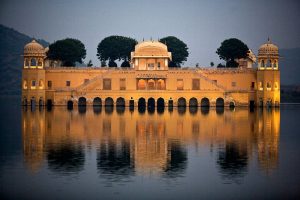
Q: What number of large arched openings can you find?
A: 11